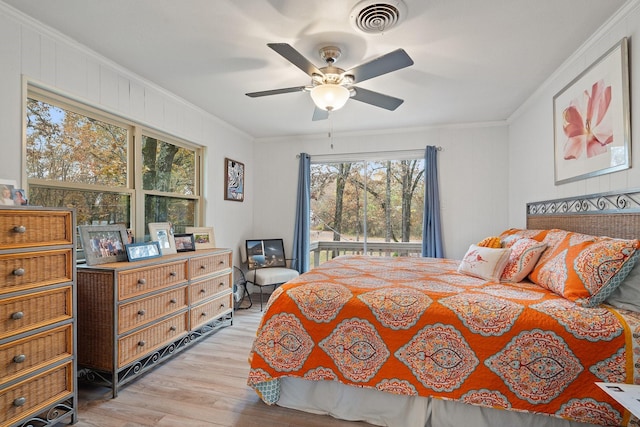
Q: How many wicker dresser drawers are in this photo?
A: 11